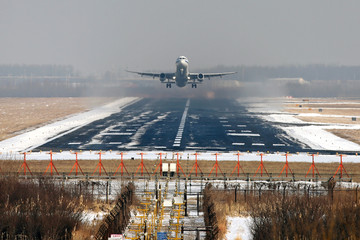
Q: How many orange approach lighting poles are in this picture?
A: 15